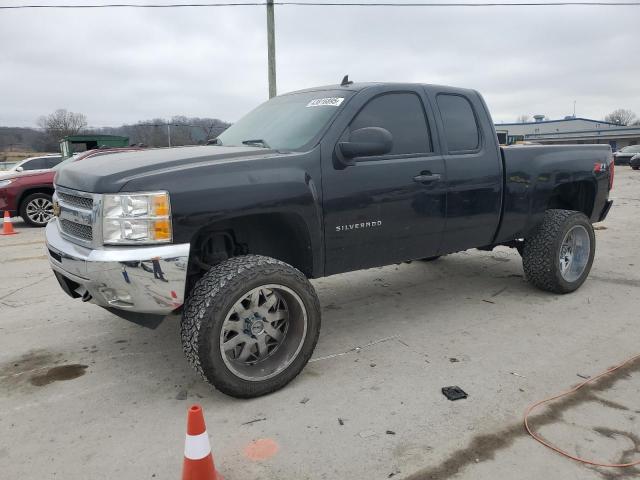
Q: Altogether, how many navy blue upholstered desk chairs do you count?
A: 0